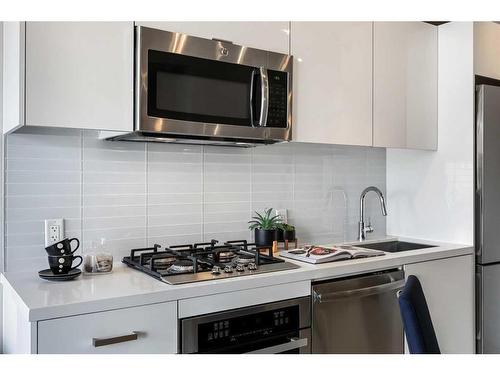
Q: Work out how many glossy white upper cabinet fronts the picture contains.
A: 4